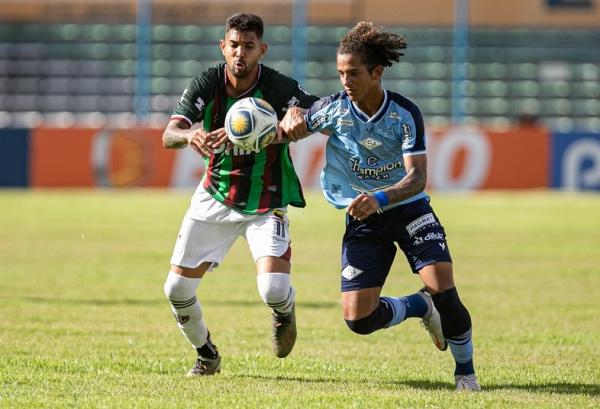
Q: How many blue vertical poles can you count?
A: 3